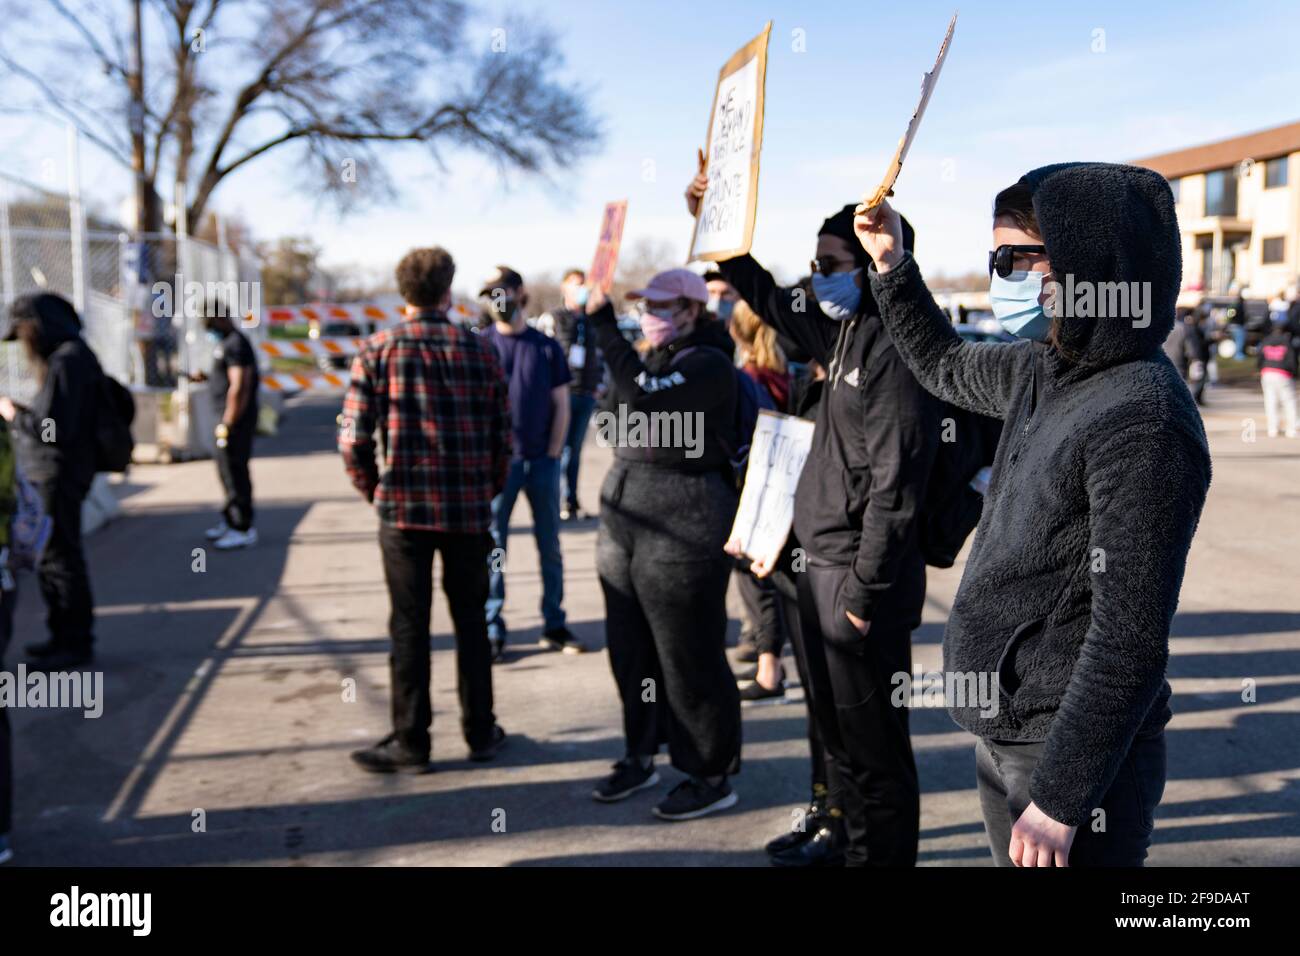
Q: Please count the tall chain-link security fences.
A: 1